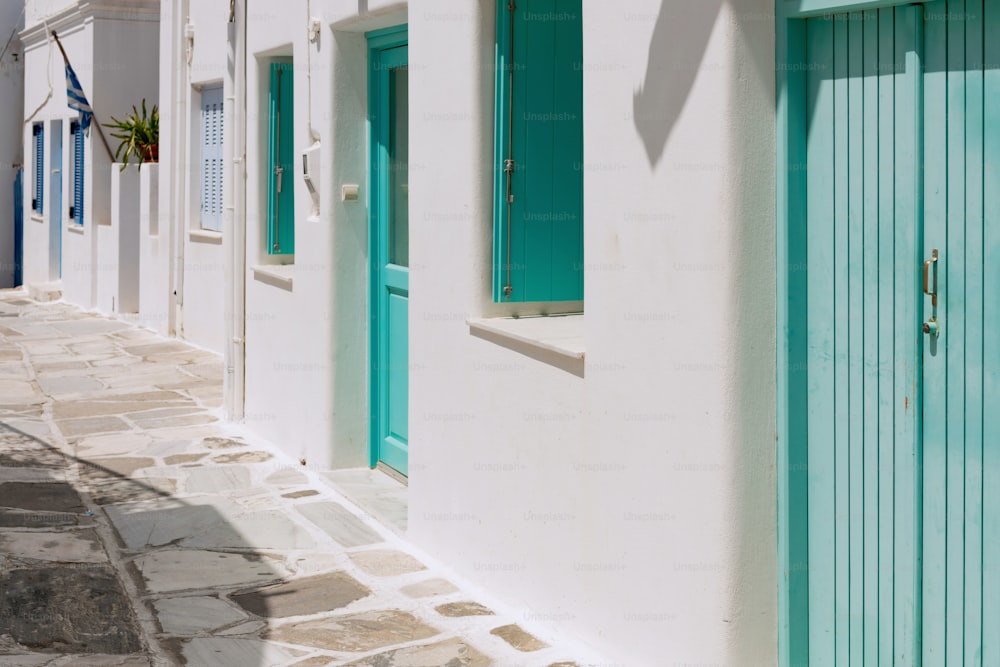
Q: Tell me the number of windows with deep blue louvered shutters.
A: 2